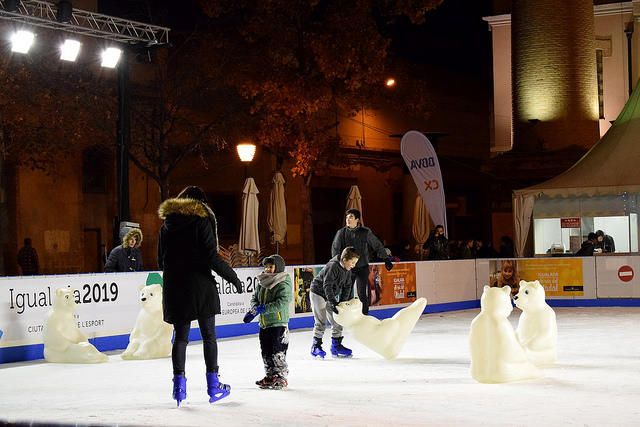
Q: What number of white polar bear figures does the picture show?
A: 5